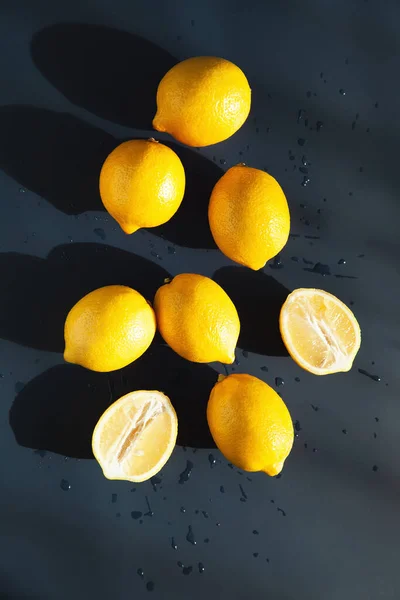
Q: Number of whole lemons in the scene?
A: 6